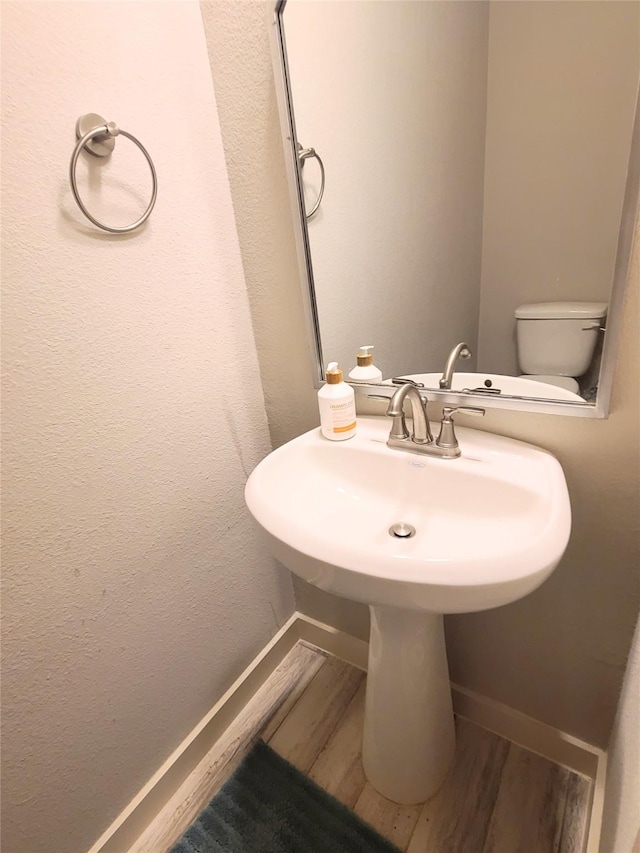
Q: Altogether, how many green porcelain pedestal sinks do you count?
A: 0